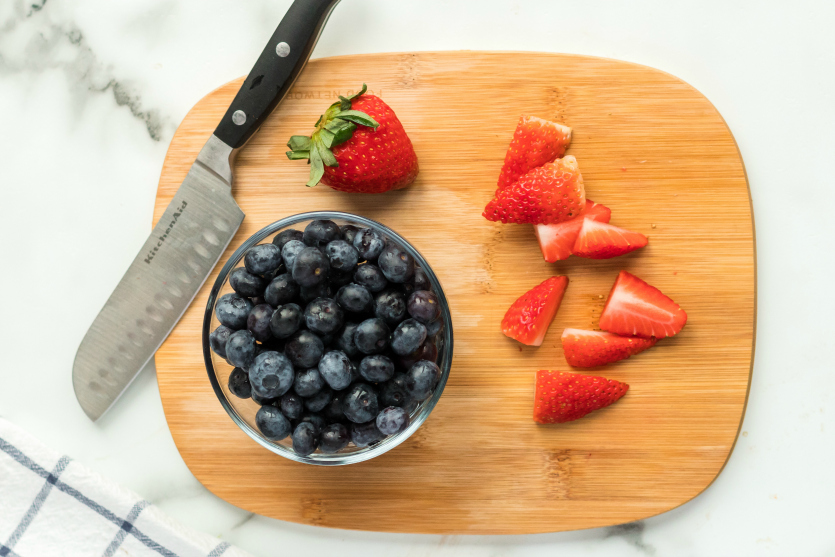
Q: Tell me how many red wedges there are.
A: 8